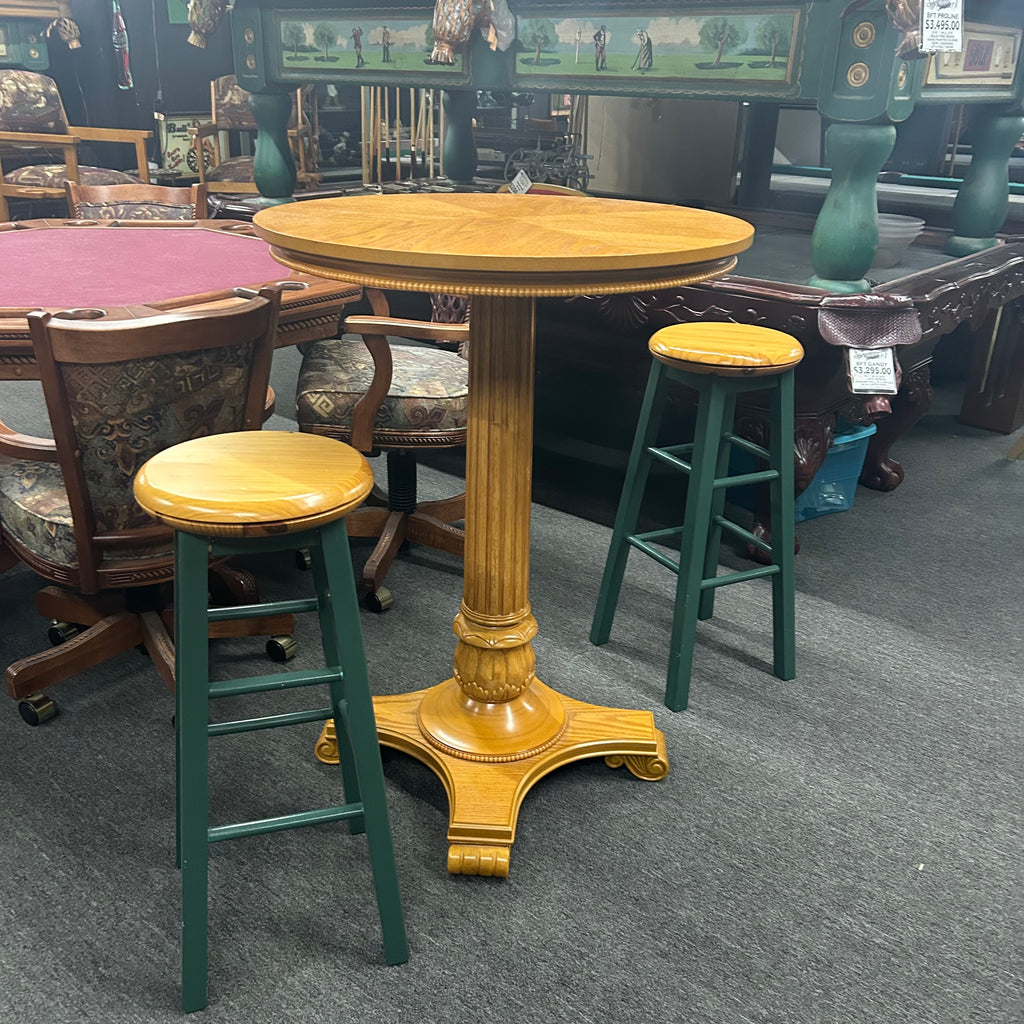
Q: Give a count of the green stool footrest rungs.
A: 12